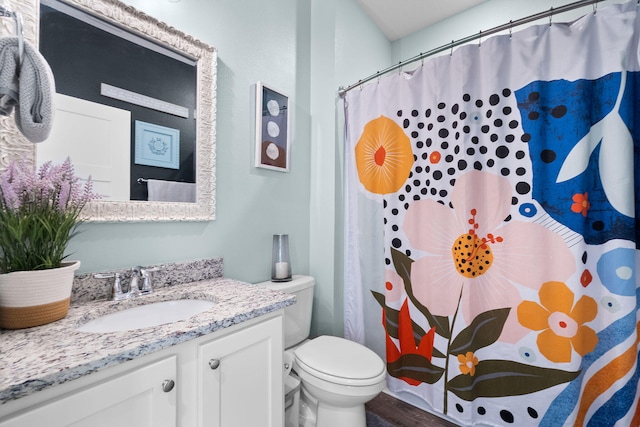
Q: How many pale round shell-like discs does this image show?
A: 3